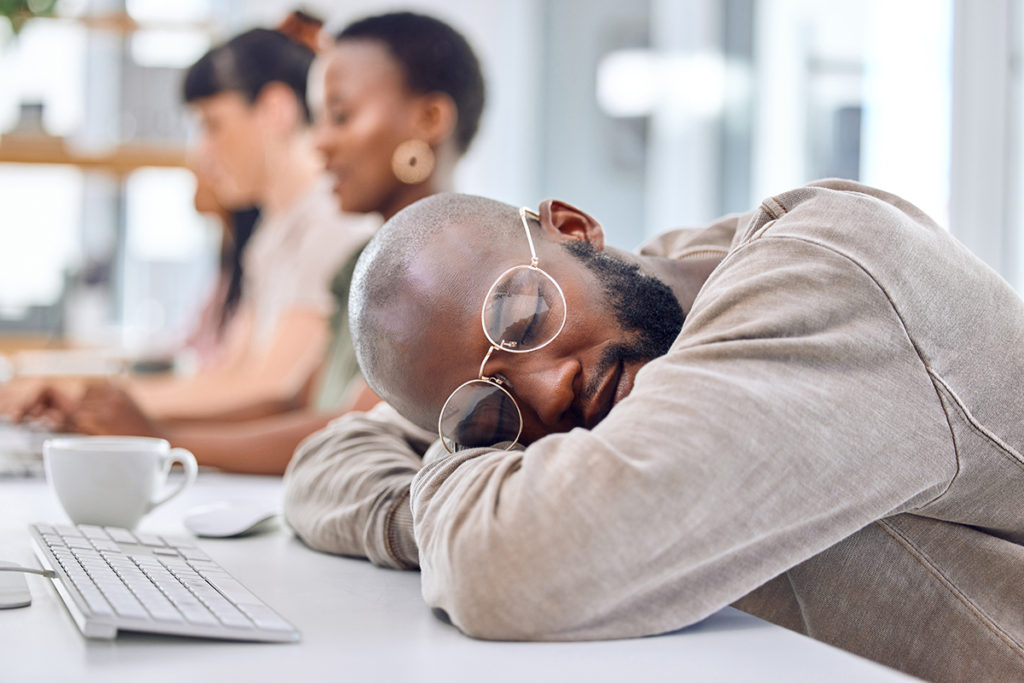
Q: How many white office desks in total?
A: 1